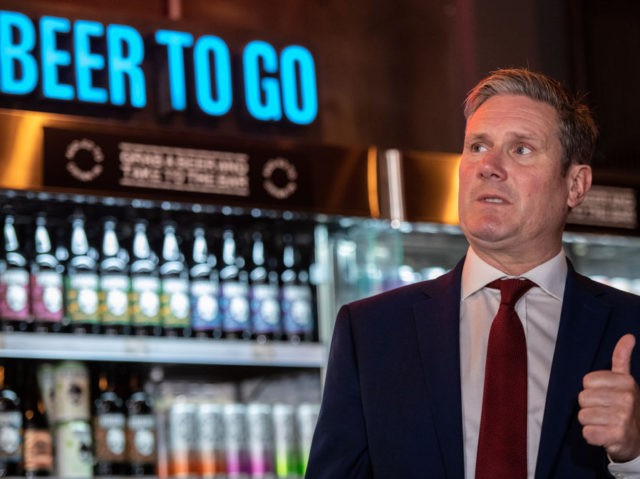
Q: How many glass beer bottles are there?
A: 14